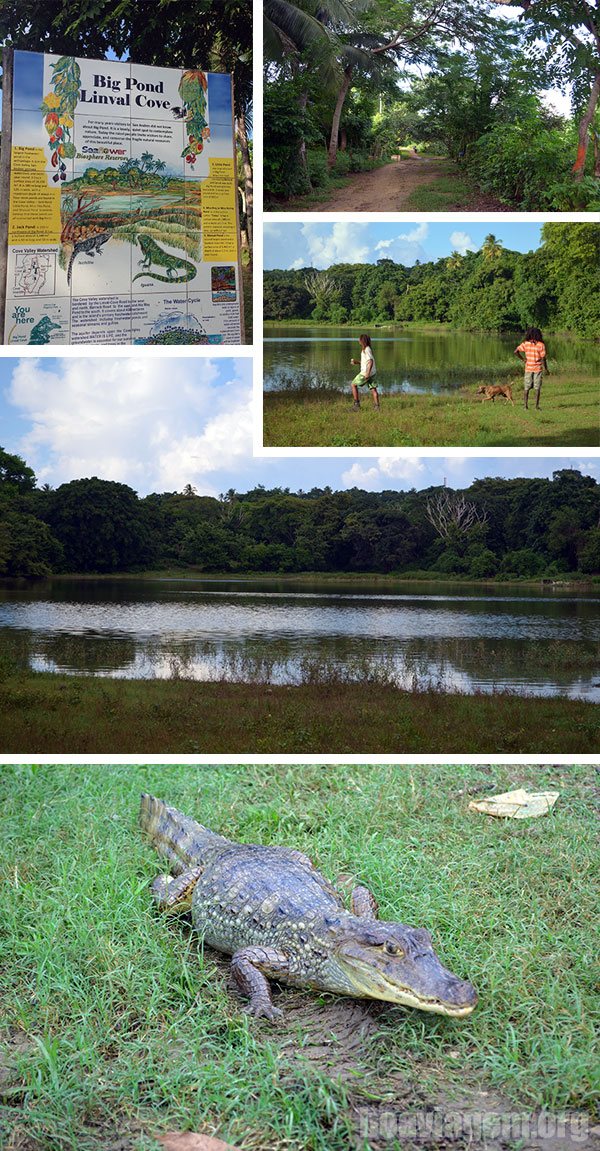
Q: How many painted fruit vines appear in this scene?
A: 2